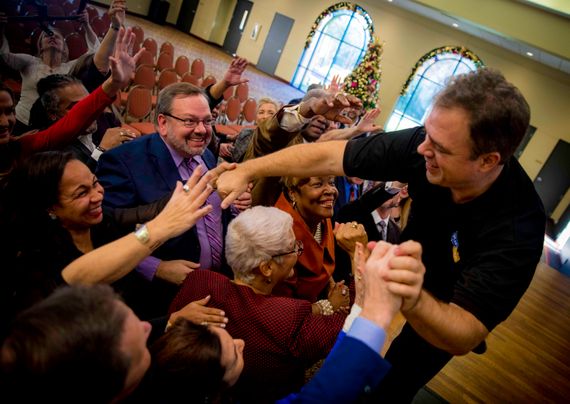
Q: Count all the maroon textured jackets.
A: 1